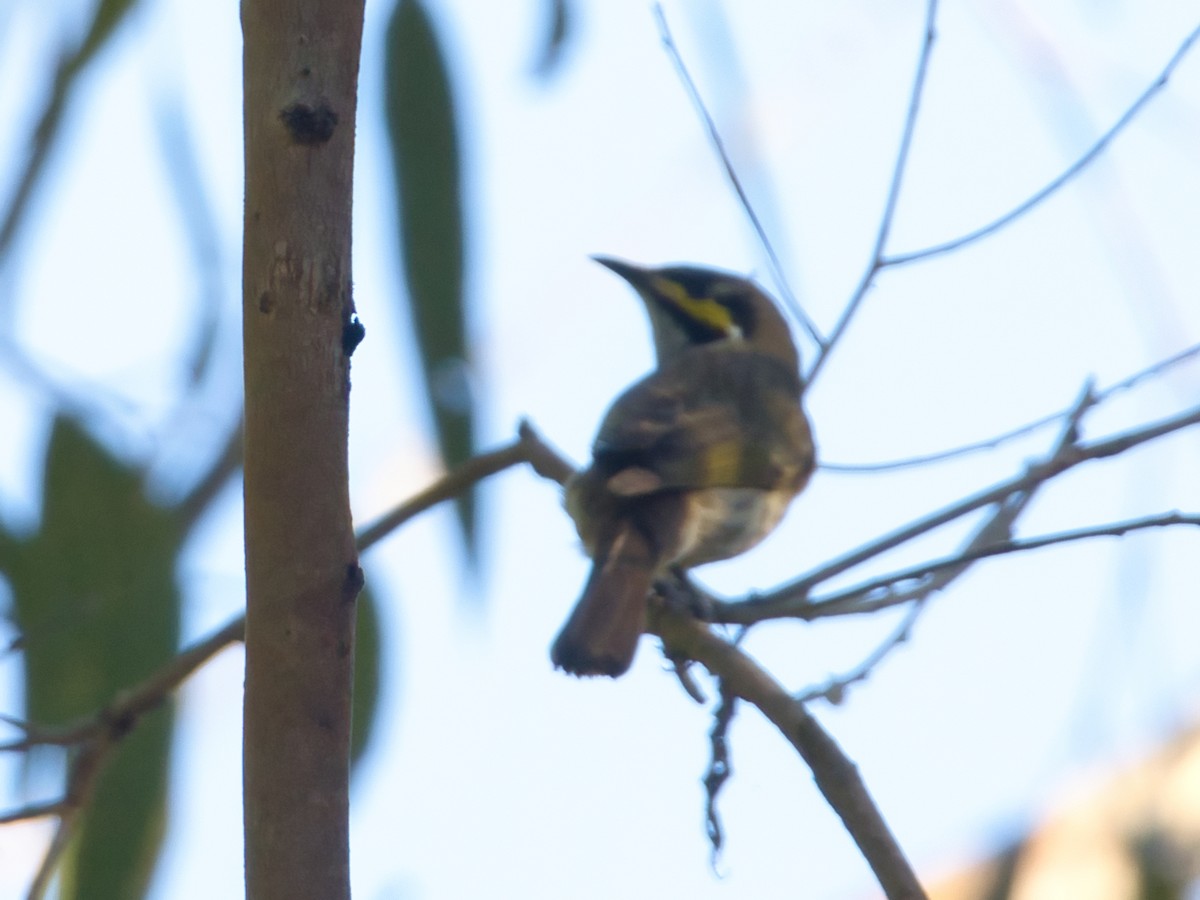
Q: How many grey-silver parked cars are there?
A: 0